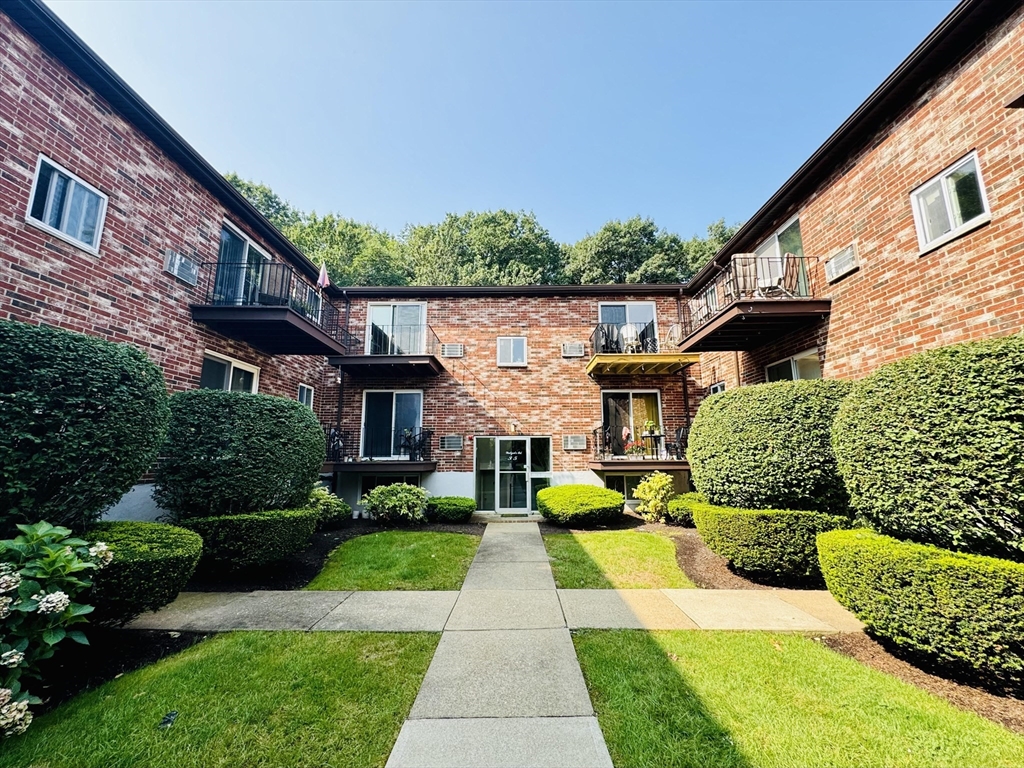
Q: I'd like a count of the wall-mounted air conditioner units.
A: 6